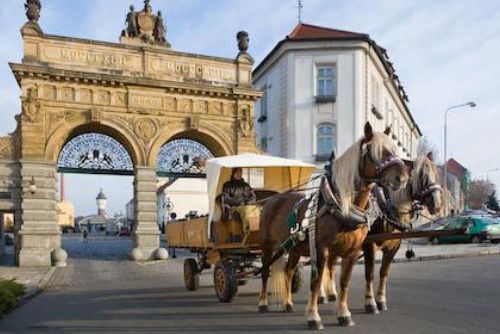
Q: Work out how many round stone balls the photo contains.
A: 3